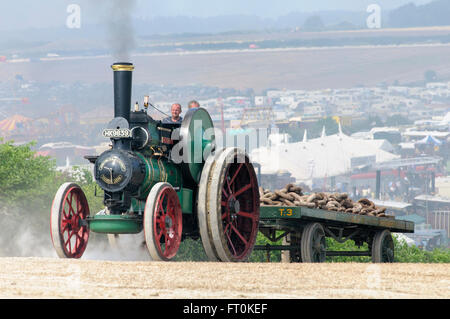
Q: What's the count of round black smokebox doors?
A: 1